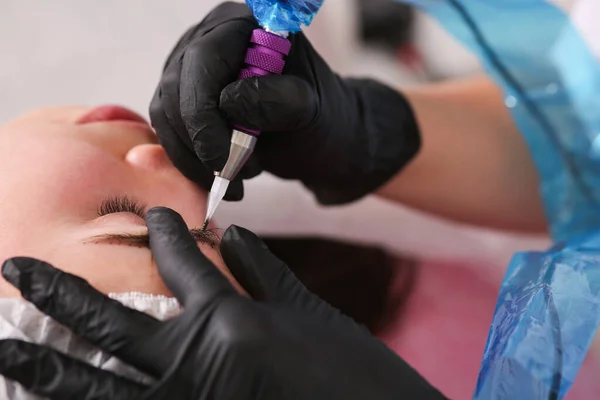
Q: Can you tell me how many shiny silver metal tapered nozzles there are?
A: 1